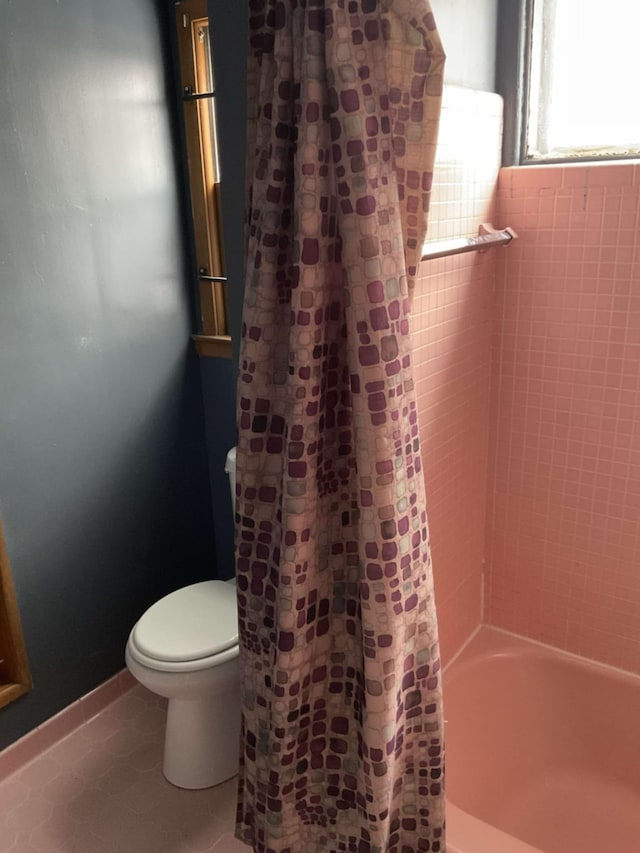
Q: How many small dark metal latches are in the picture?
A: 2